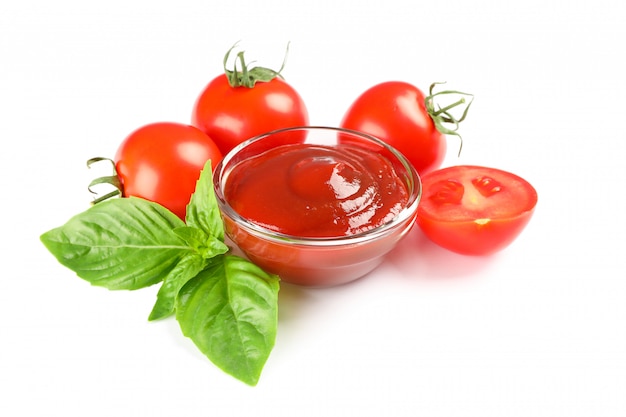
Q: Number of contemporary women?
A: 0